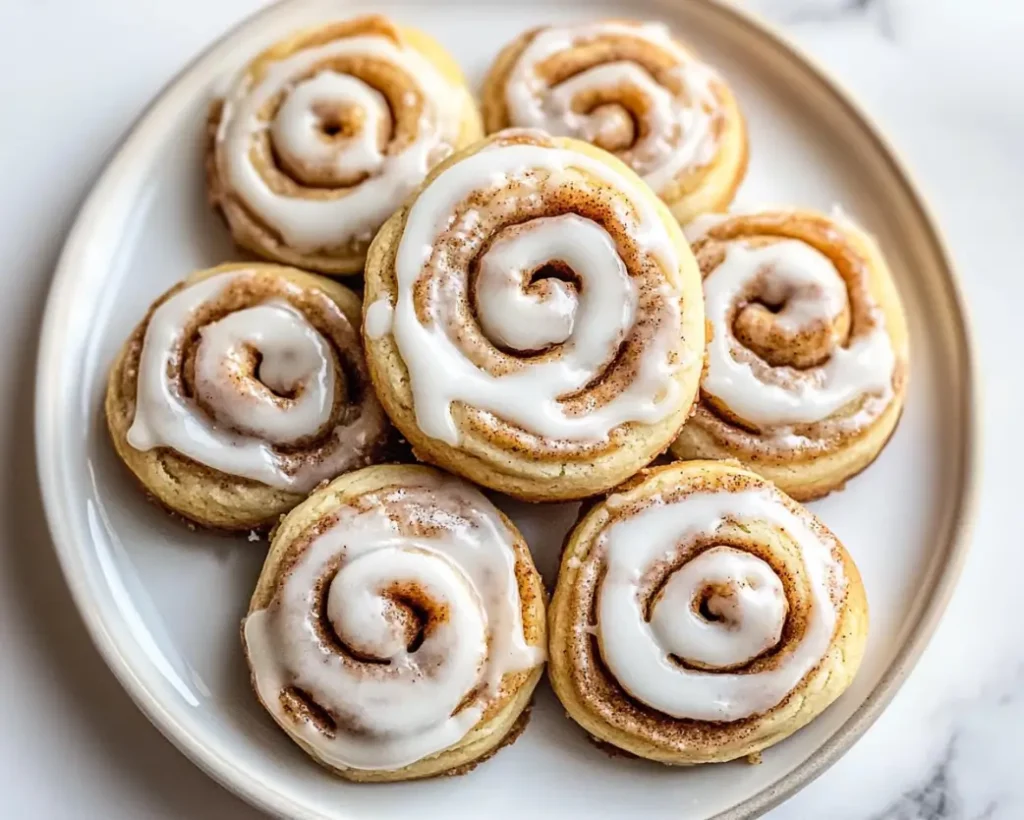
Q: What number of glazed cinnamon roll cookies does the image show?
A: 7